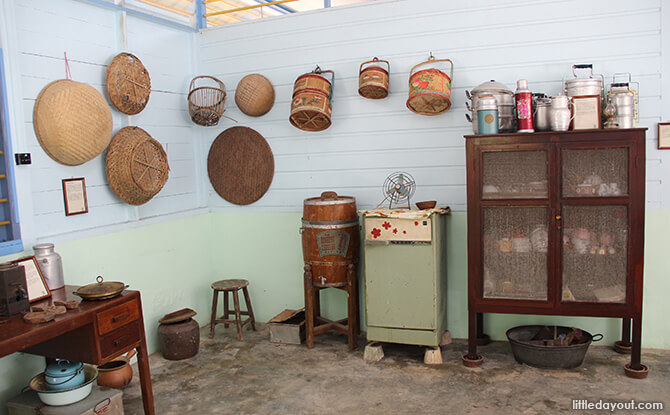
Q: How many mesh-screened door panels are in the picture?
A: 4